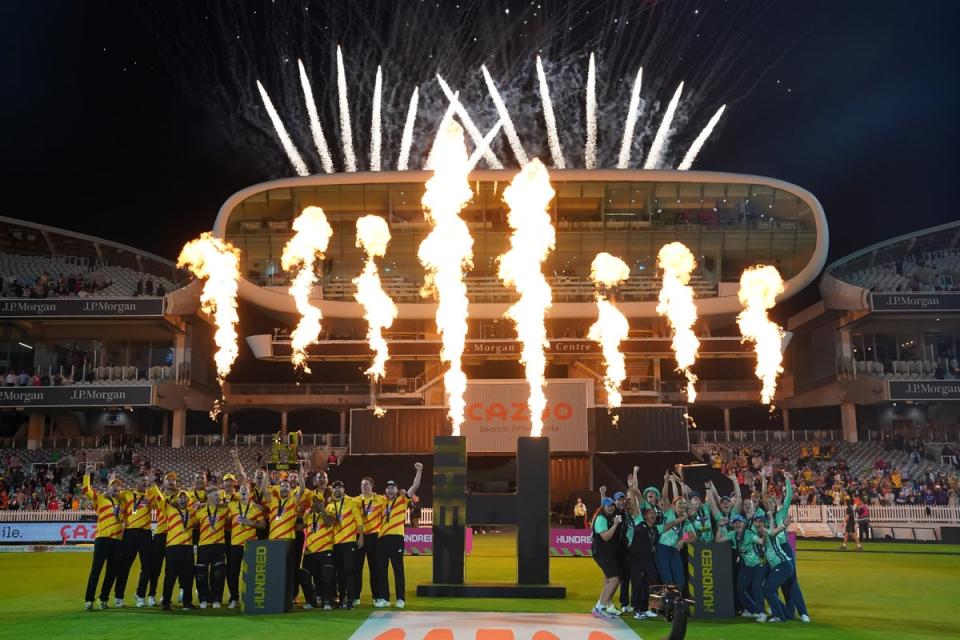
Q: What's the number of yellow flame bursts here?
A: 8